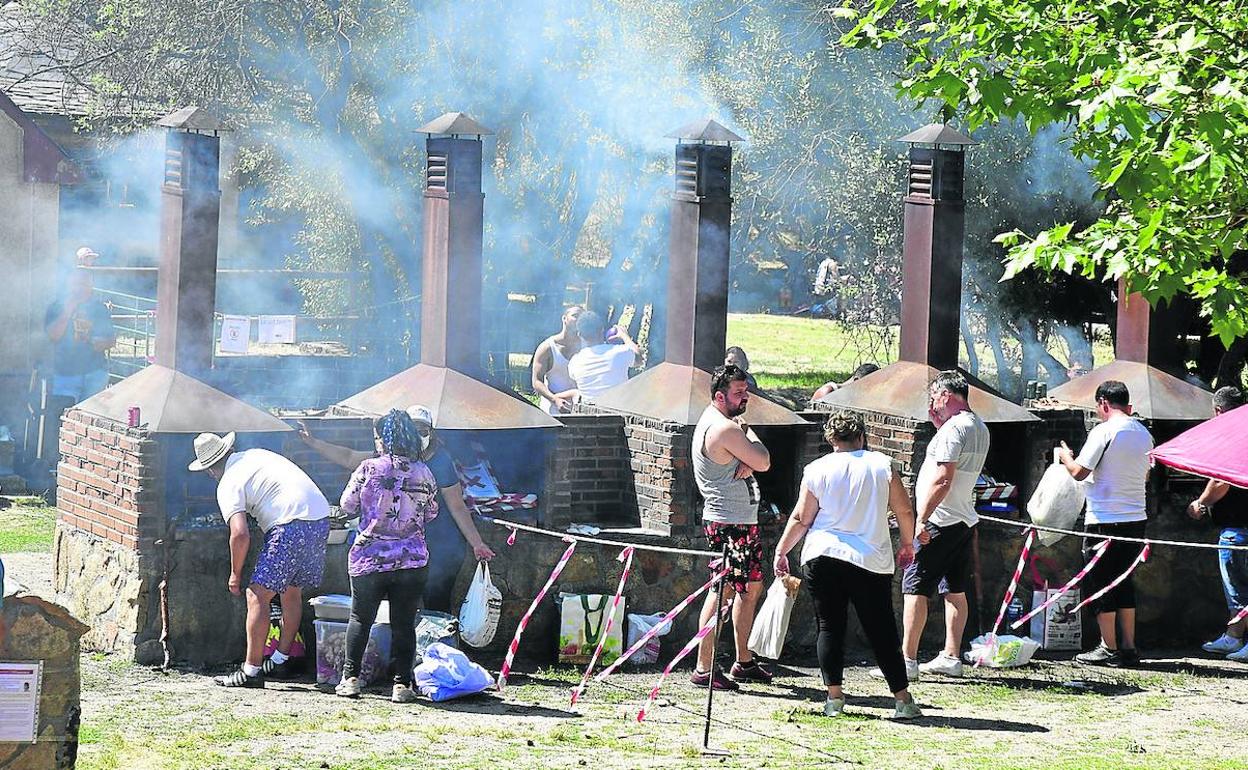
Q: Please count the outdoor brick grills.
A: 5